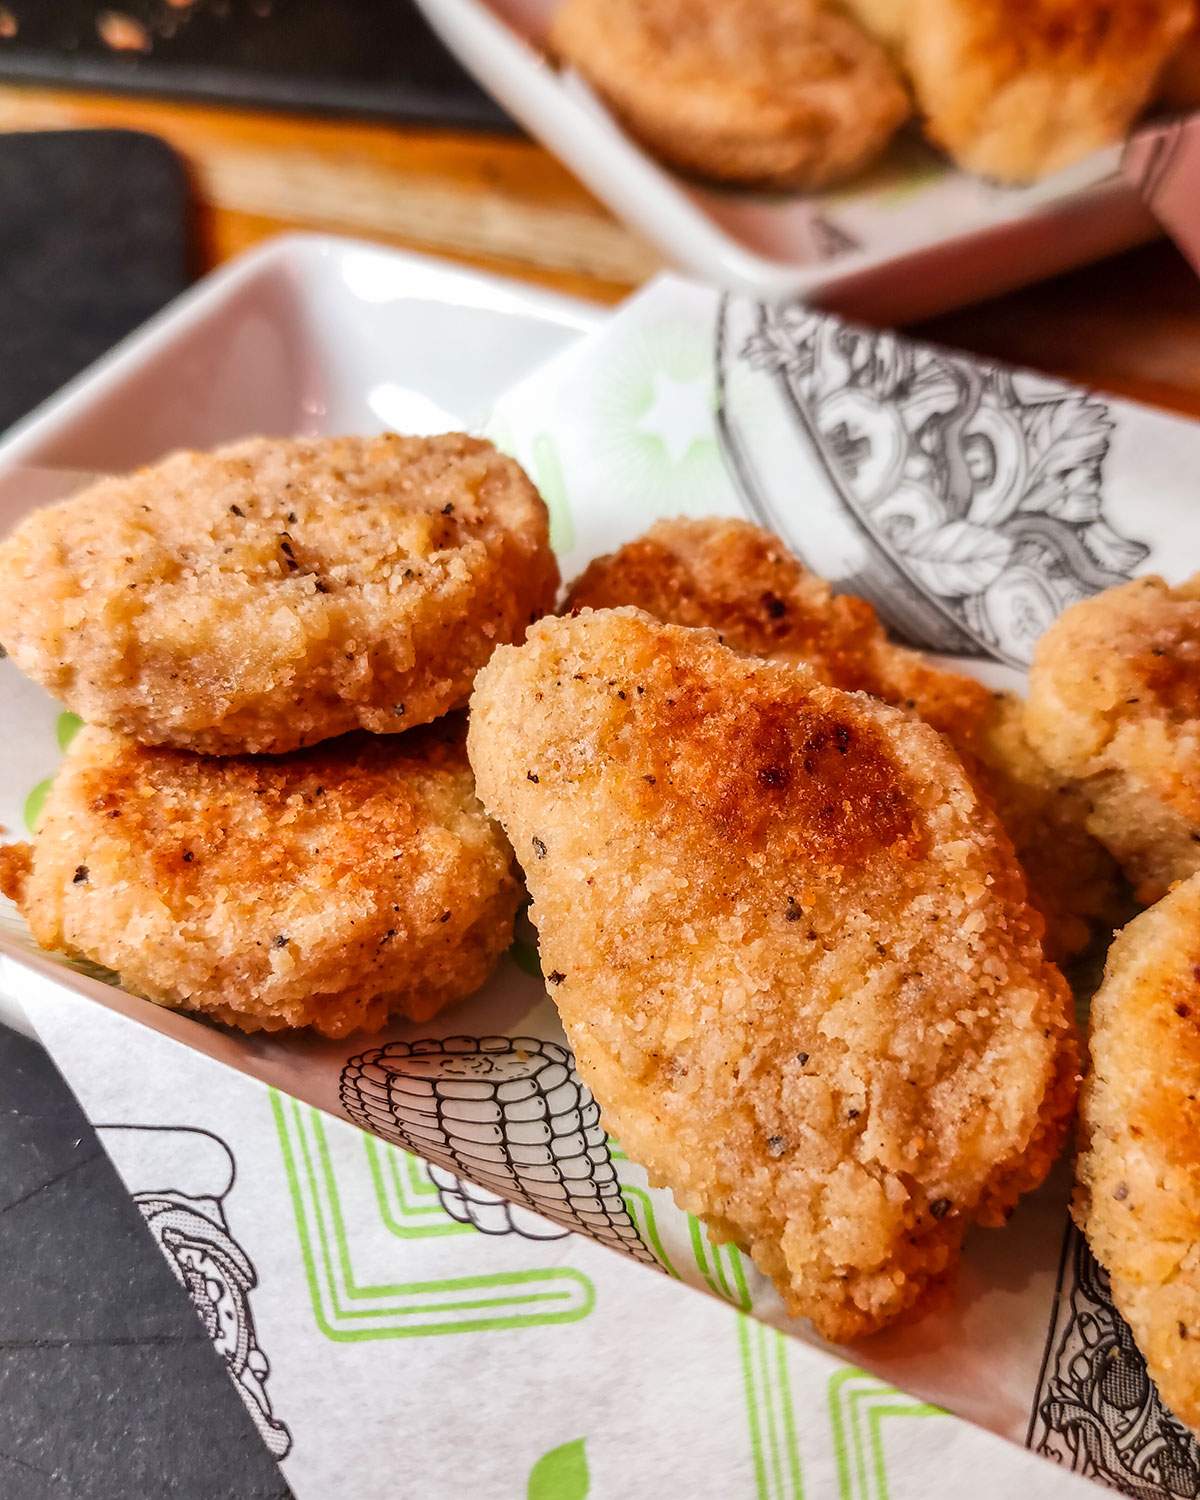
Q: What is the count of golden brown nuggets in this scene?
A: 8